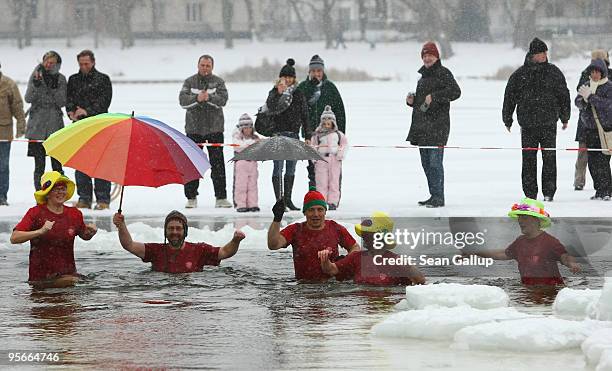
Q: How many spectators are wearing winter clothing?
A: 12